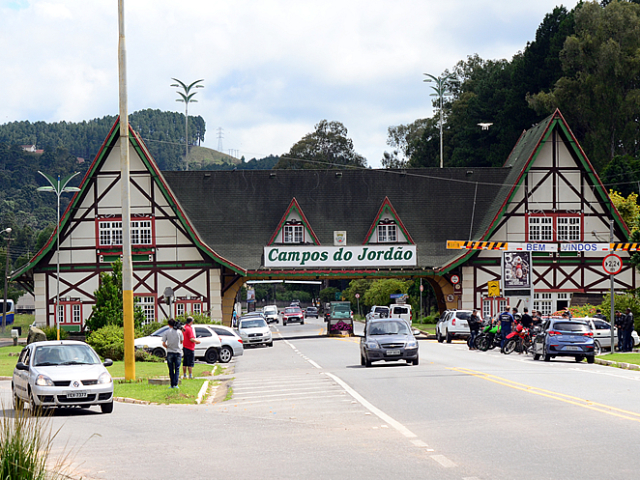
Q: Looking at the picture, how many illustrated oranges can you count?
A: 0